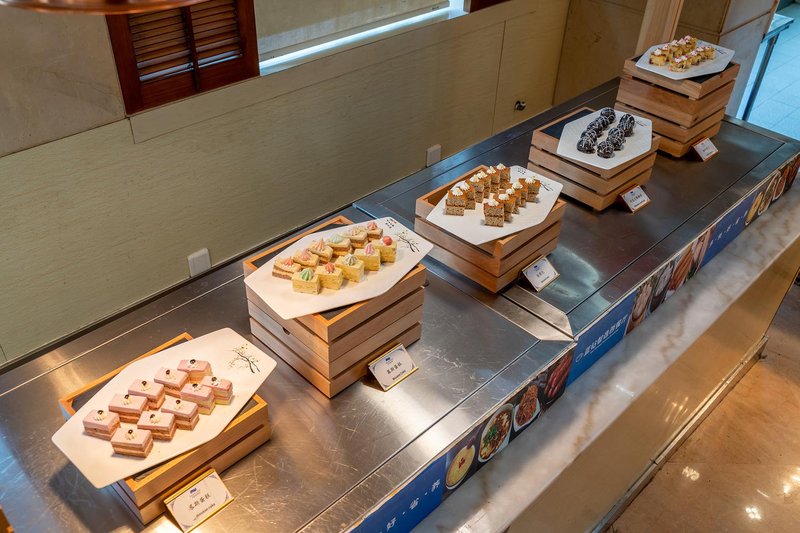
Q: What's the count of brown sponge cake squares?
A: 11